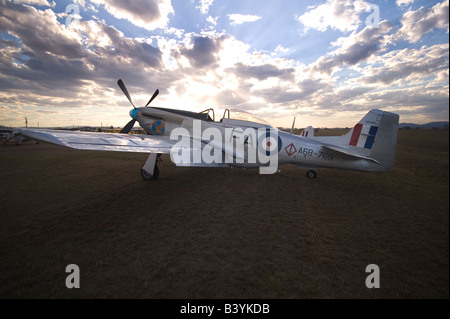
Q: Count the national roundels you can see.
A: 1